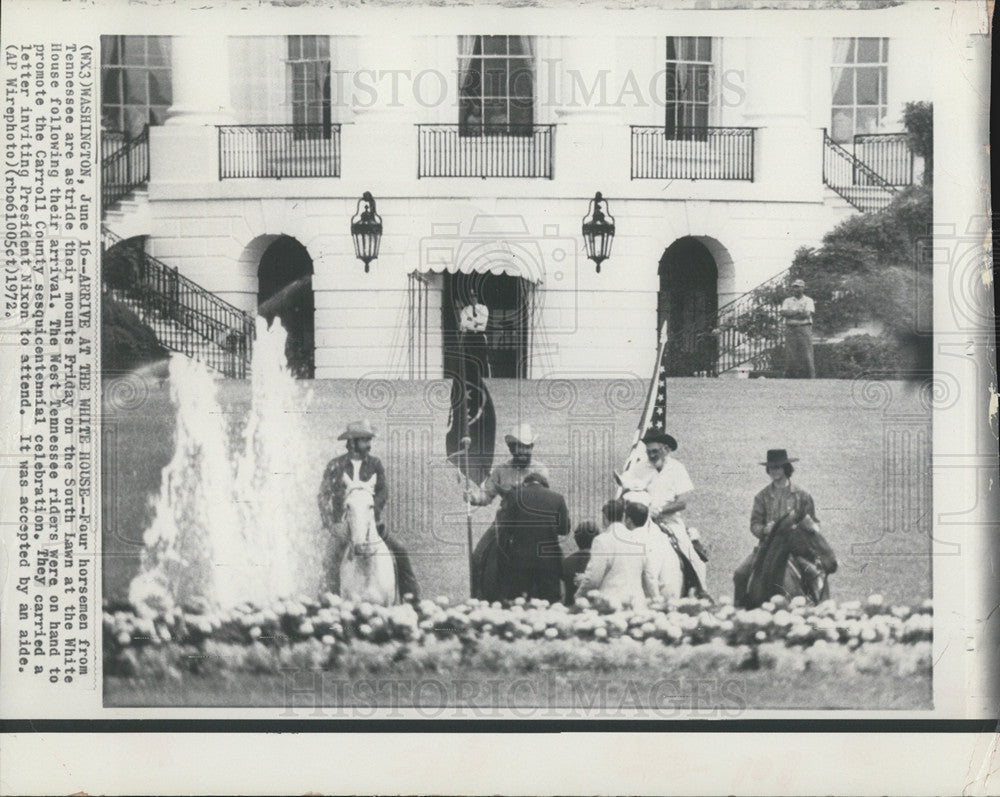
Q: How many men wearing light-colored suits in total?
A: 2